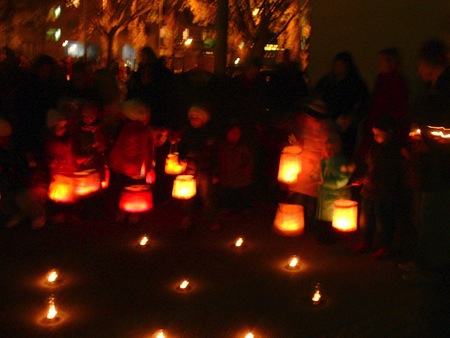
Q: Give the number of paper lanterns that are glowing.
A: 8